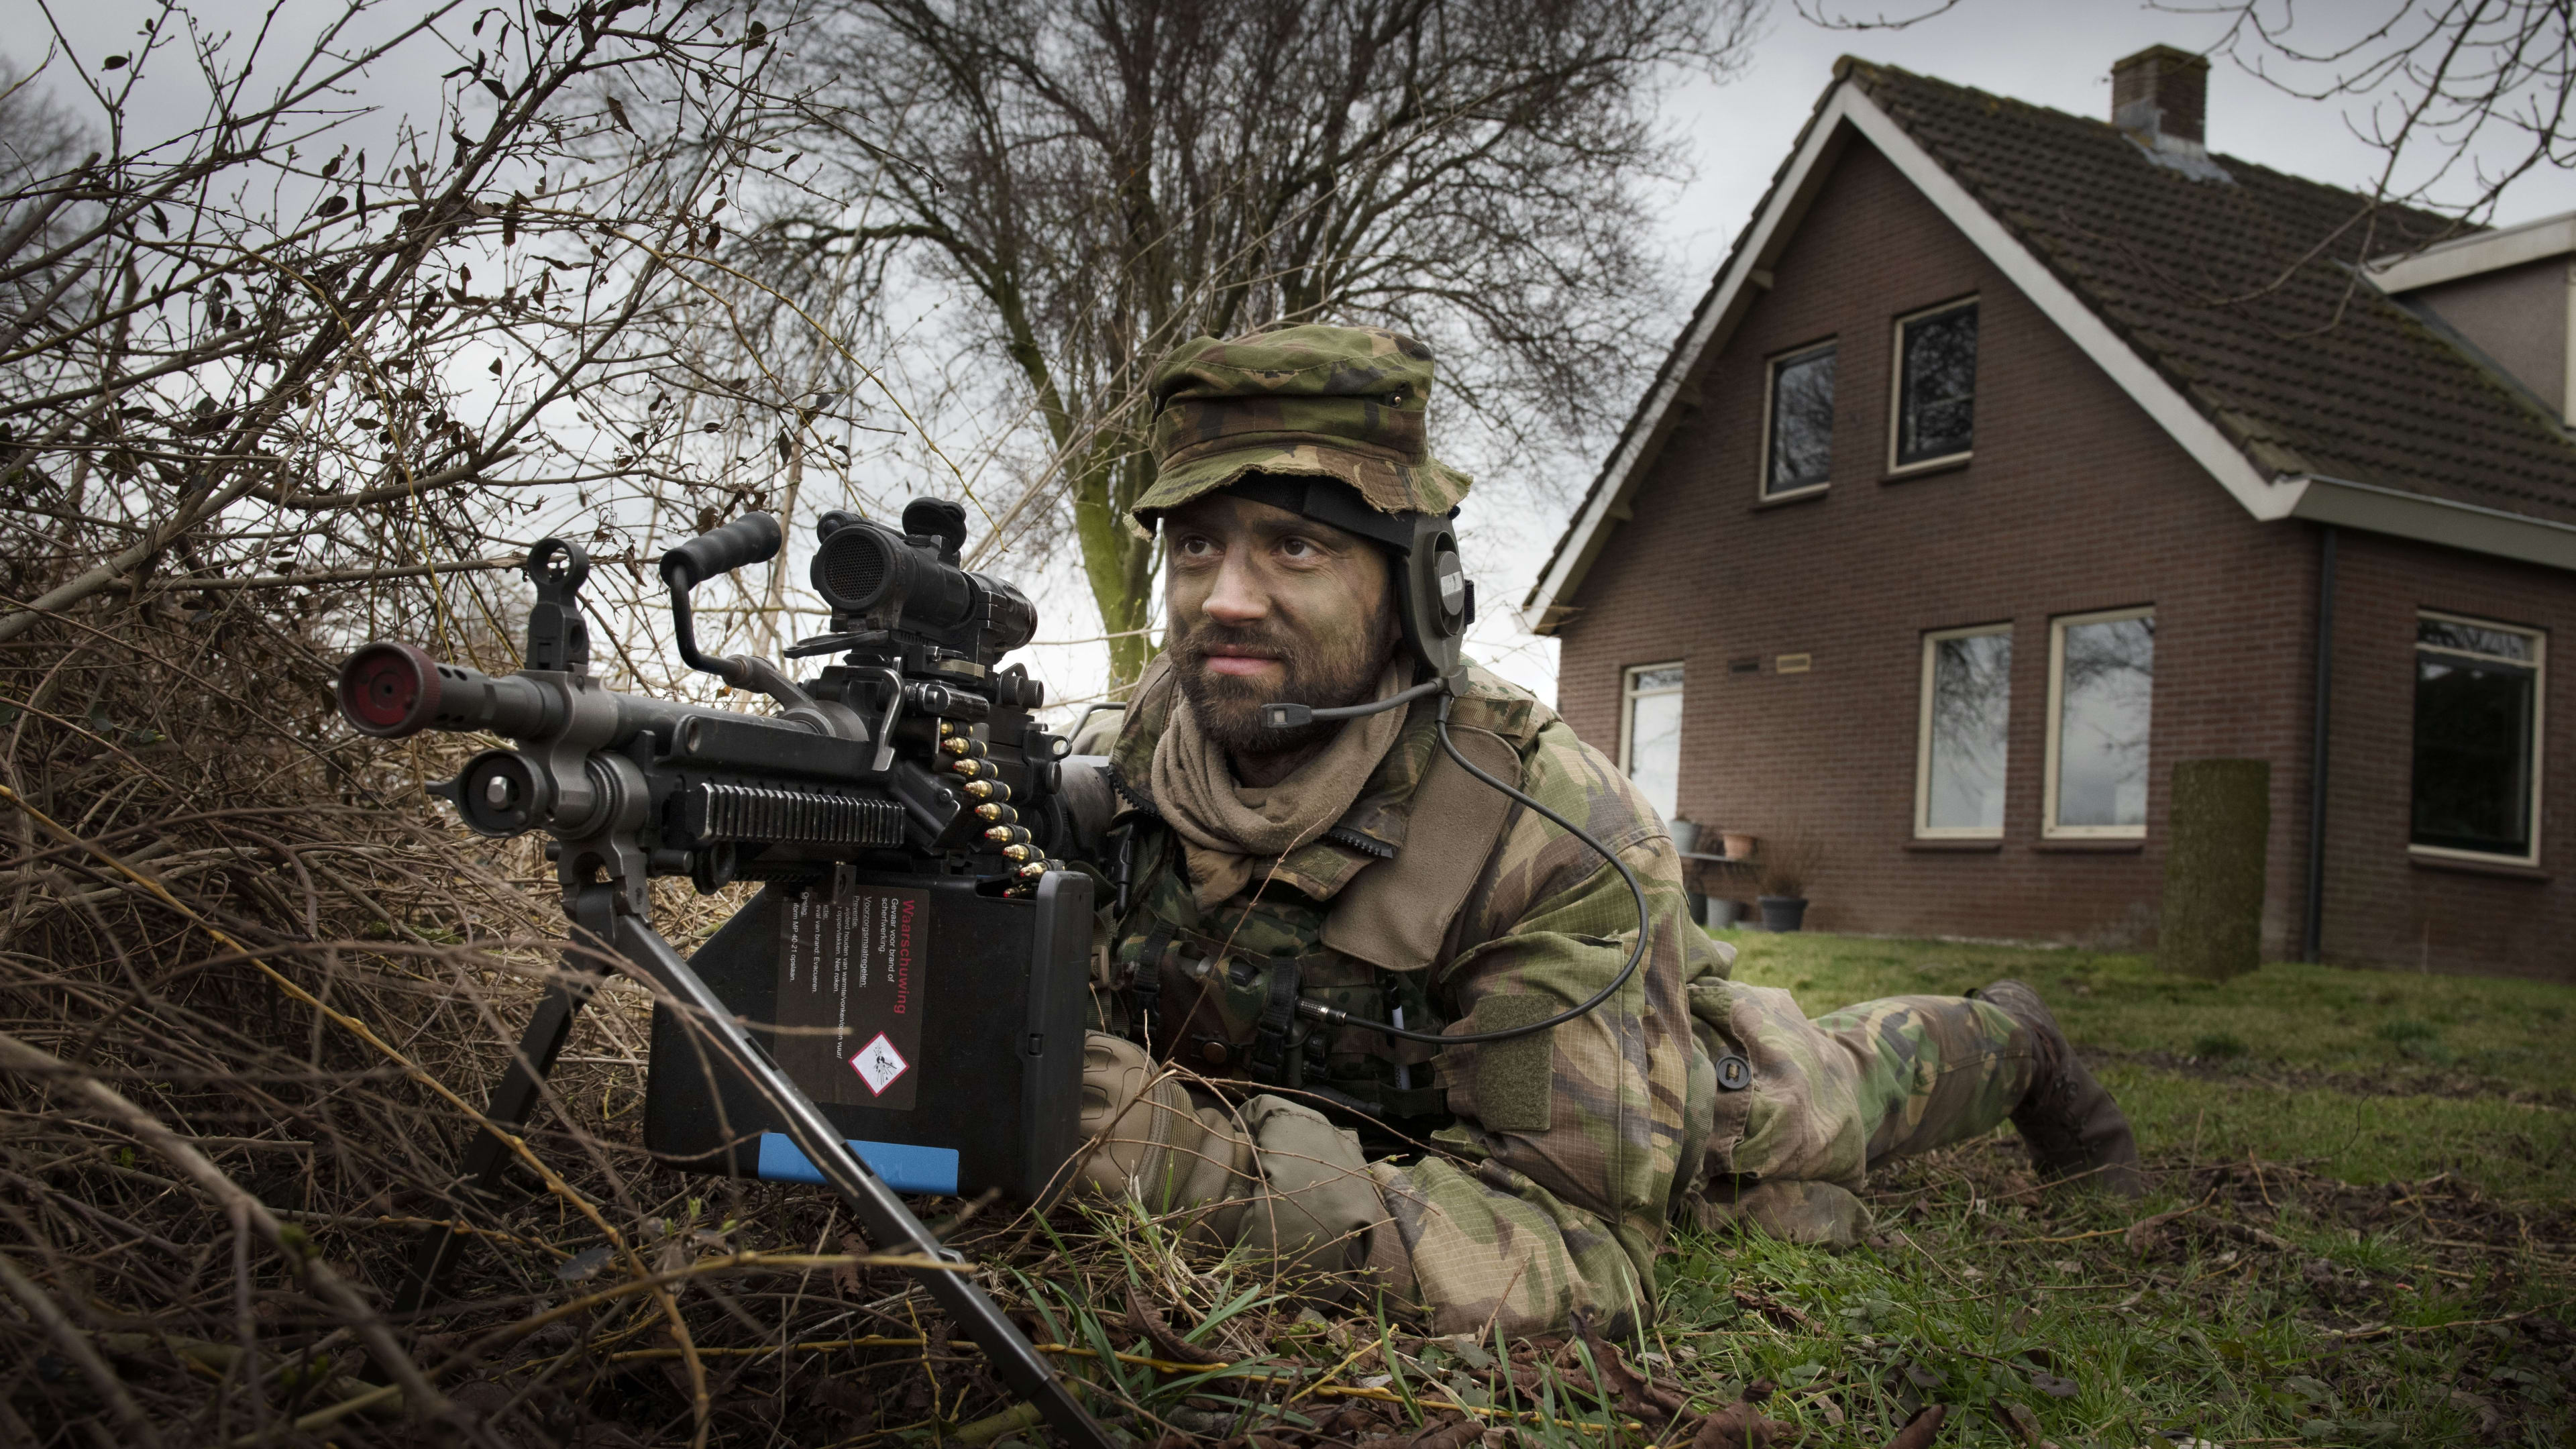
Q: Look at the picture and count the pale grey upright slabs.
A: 0